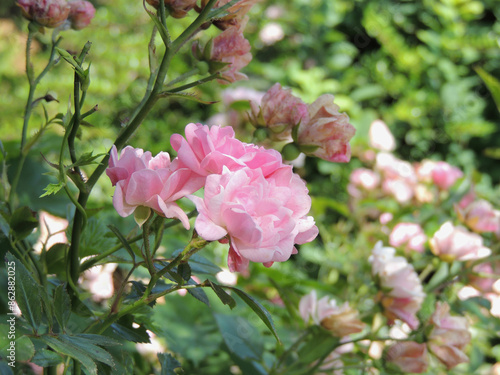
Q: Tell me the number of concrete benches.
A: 0